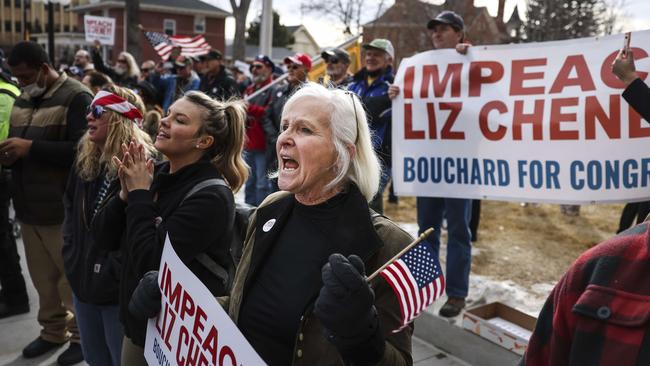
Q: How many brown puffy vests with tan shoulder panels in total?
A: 1